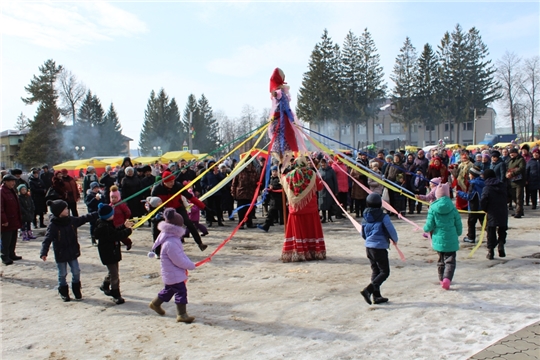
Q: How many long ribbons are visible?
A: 11